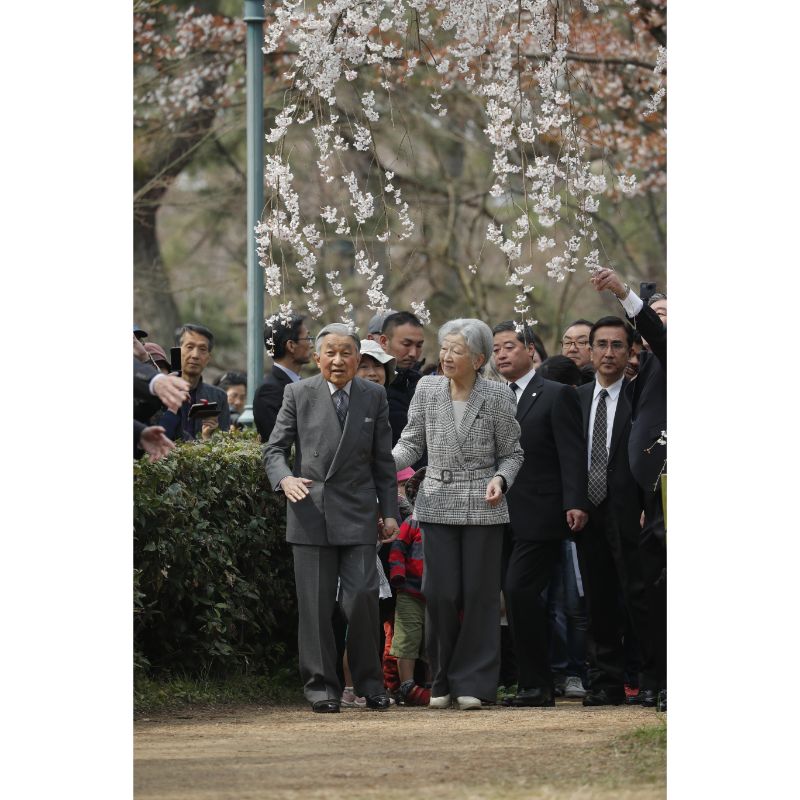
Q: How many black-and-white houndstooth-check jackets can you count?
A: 1